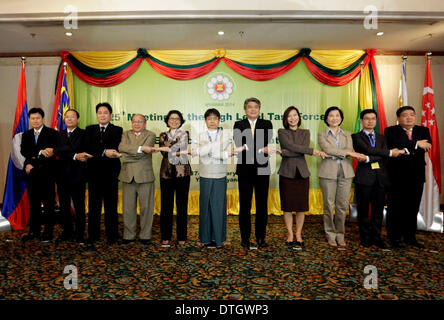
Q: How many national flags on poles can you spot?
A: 5